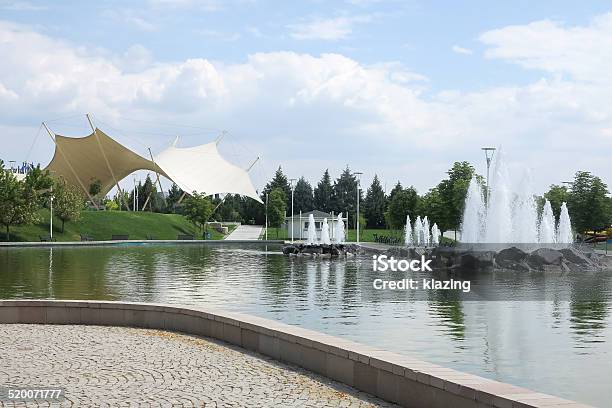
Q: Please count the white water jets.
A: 12